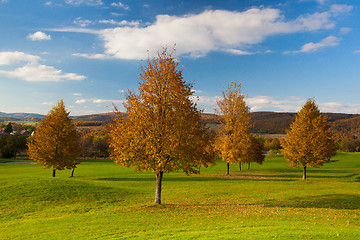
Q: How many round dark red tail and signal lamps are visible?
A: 0